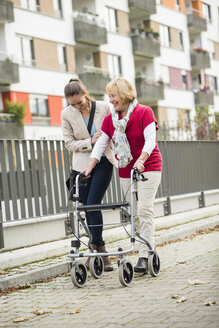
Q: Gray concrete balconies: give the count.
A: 11